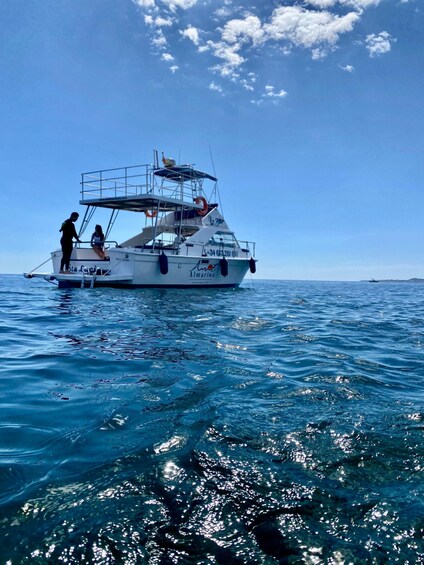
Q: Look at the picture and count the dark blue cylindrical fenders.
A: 3